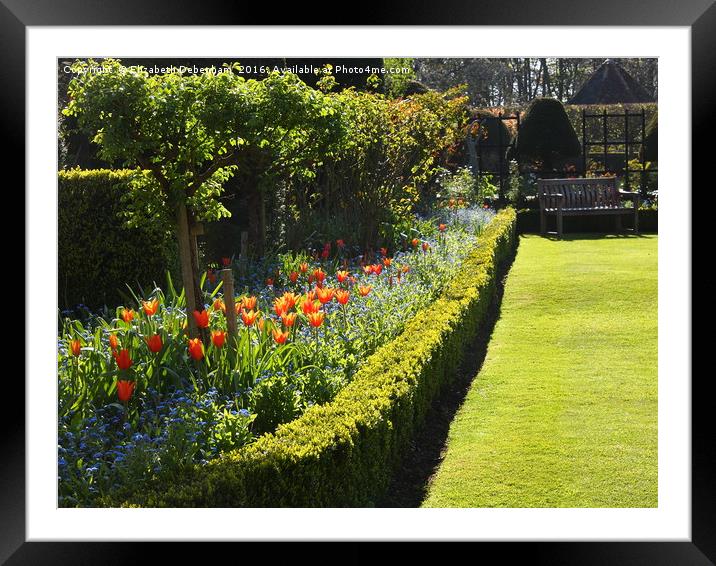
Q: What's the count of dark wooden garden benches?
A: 1